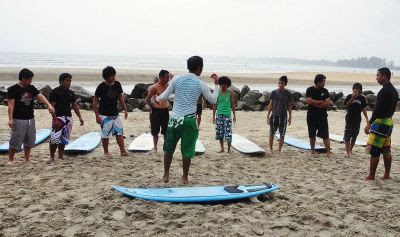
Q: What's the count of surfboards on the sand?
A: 8